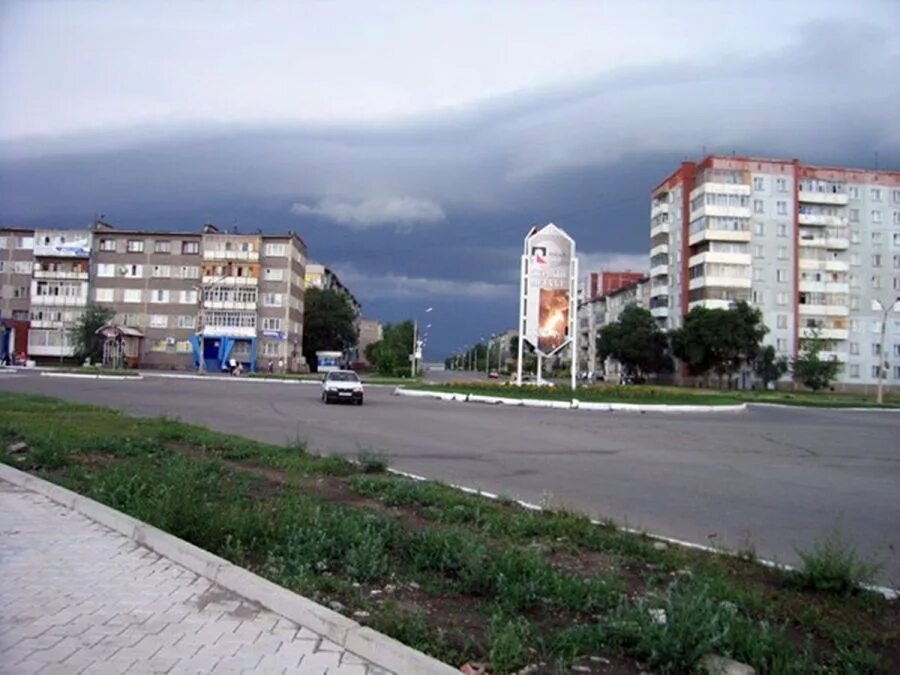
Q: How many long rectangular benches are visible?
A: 0